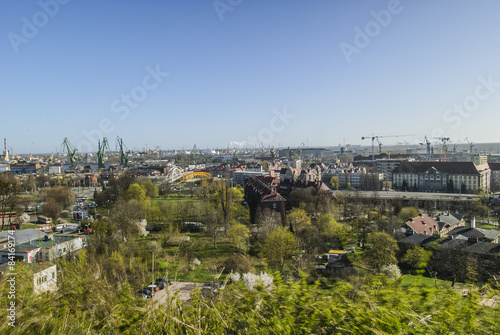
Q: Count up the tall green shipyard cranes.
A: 3